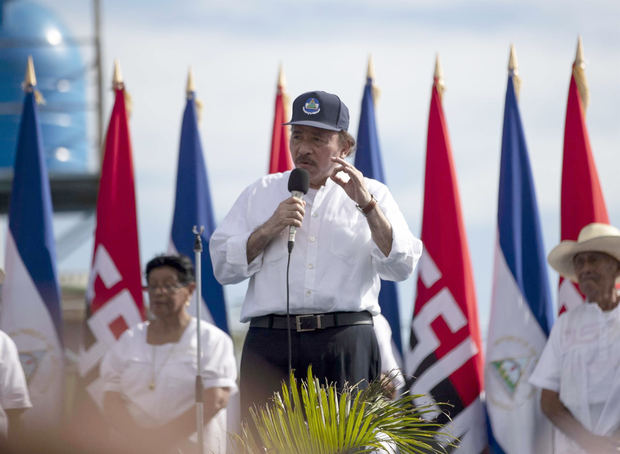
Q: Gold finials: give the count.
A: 8